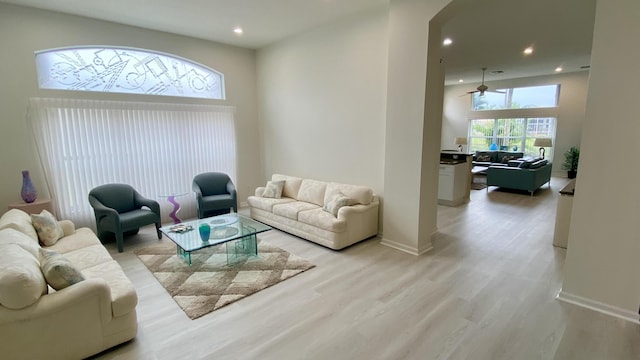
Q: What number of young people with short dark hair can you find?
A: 0